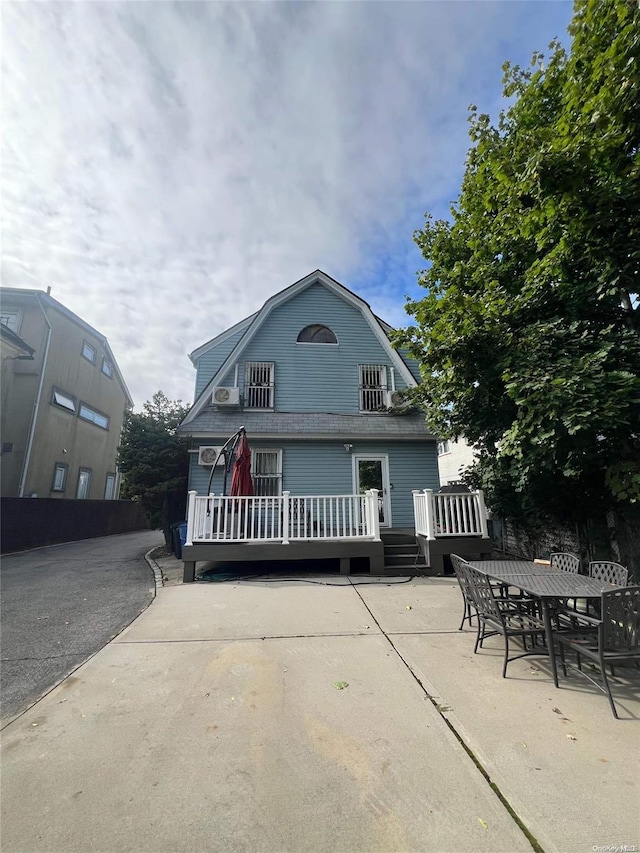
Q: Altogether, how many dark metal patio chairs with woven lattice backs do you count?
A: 5